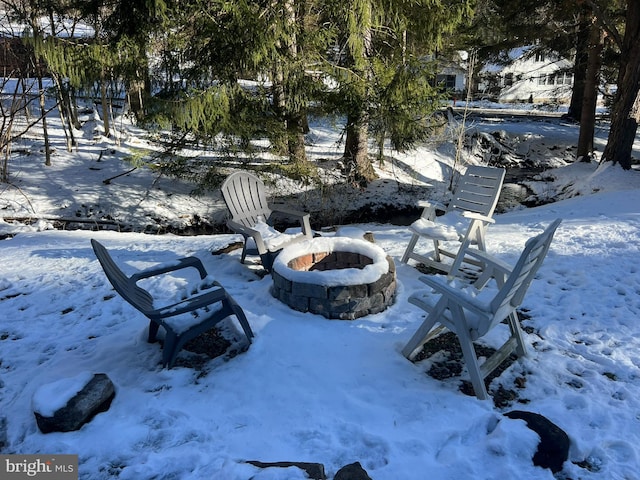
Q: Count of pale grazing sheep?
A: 0